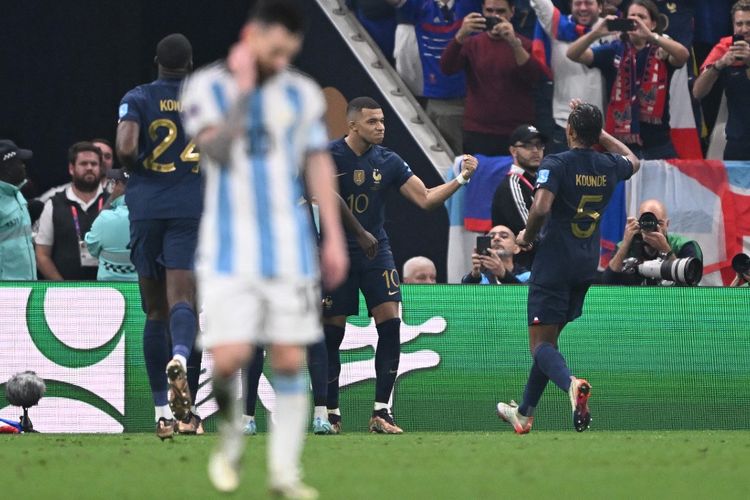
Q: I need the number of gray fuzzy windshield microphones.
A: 1